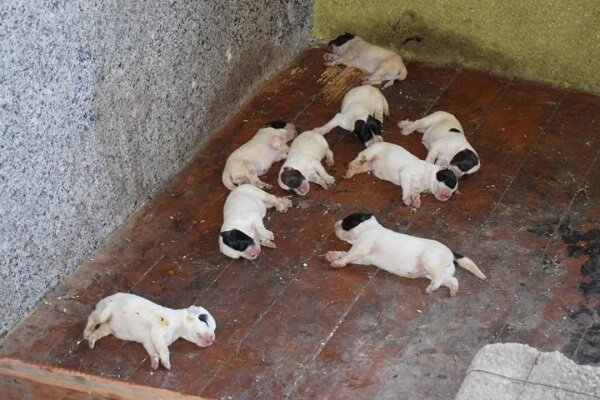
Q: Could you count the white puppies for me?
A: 9